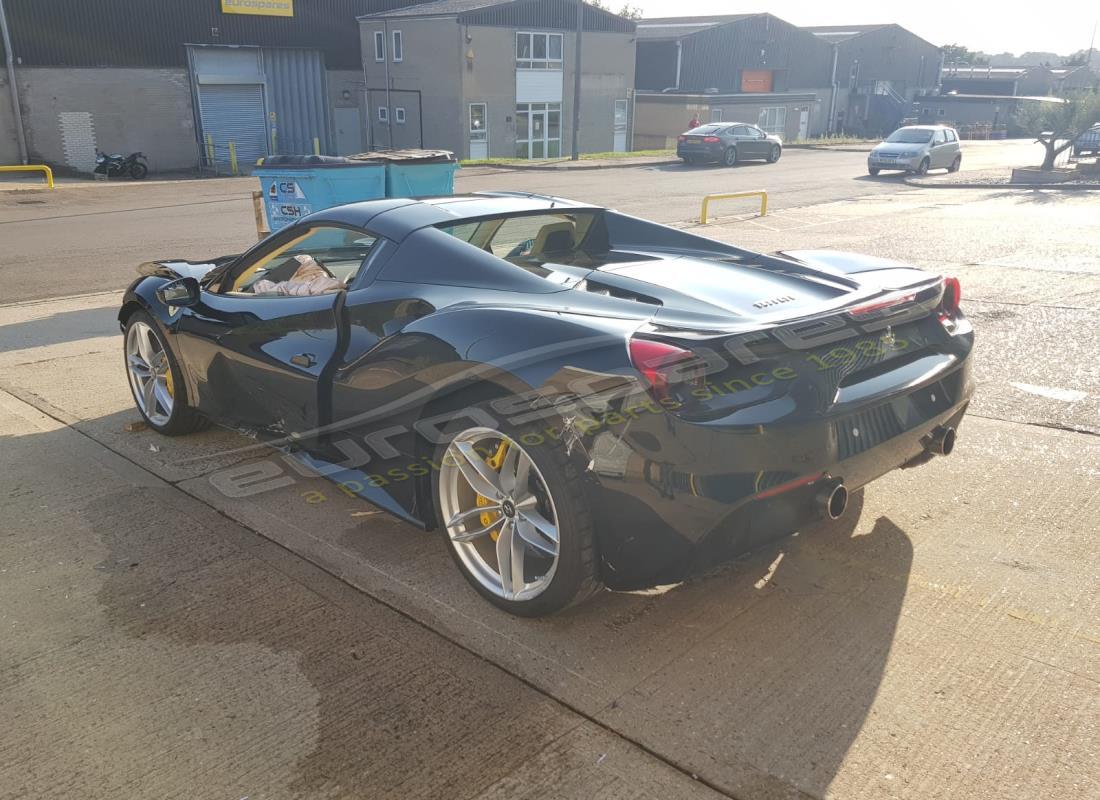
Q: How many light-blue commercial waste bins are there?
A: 2